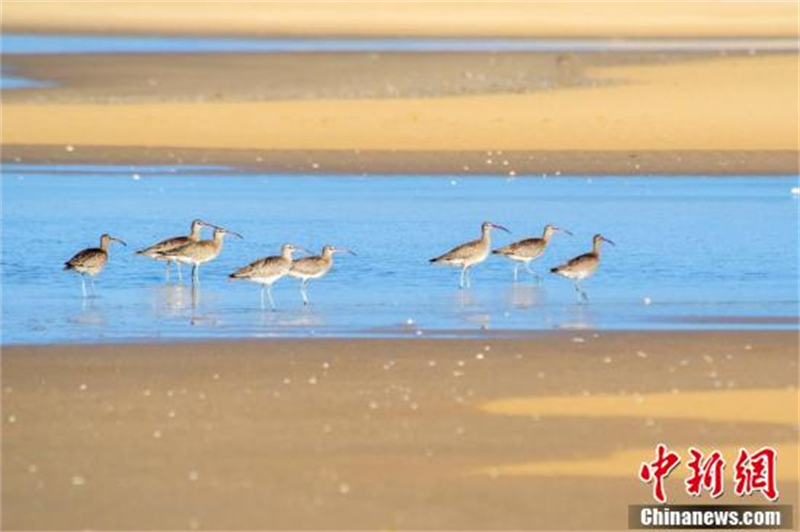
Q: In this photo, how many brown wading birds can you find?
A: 8